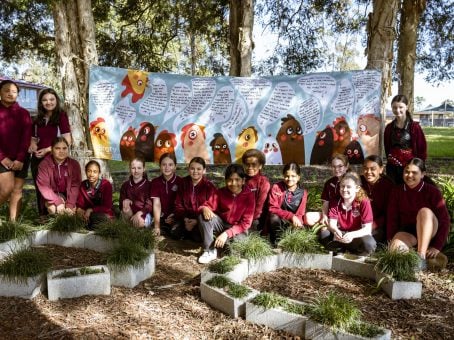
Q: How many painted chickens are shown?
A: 14